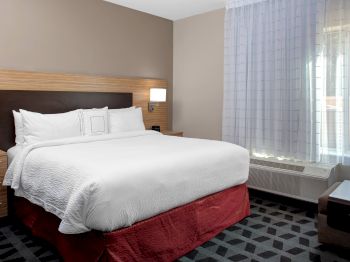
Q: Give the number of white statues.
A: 0